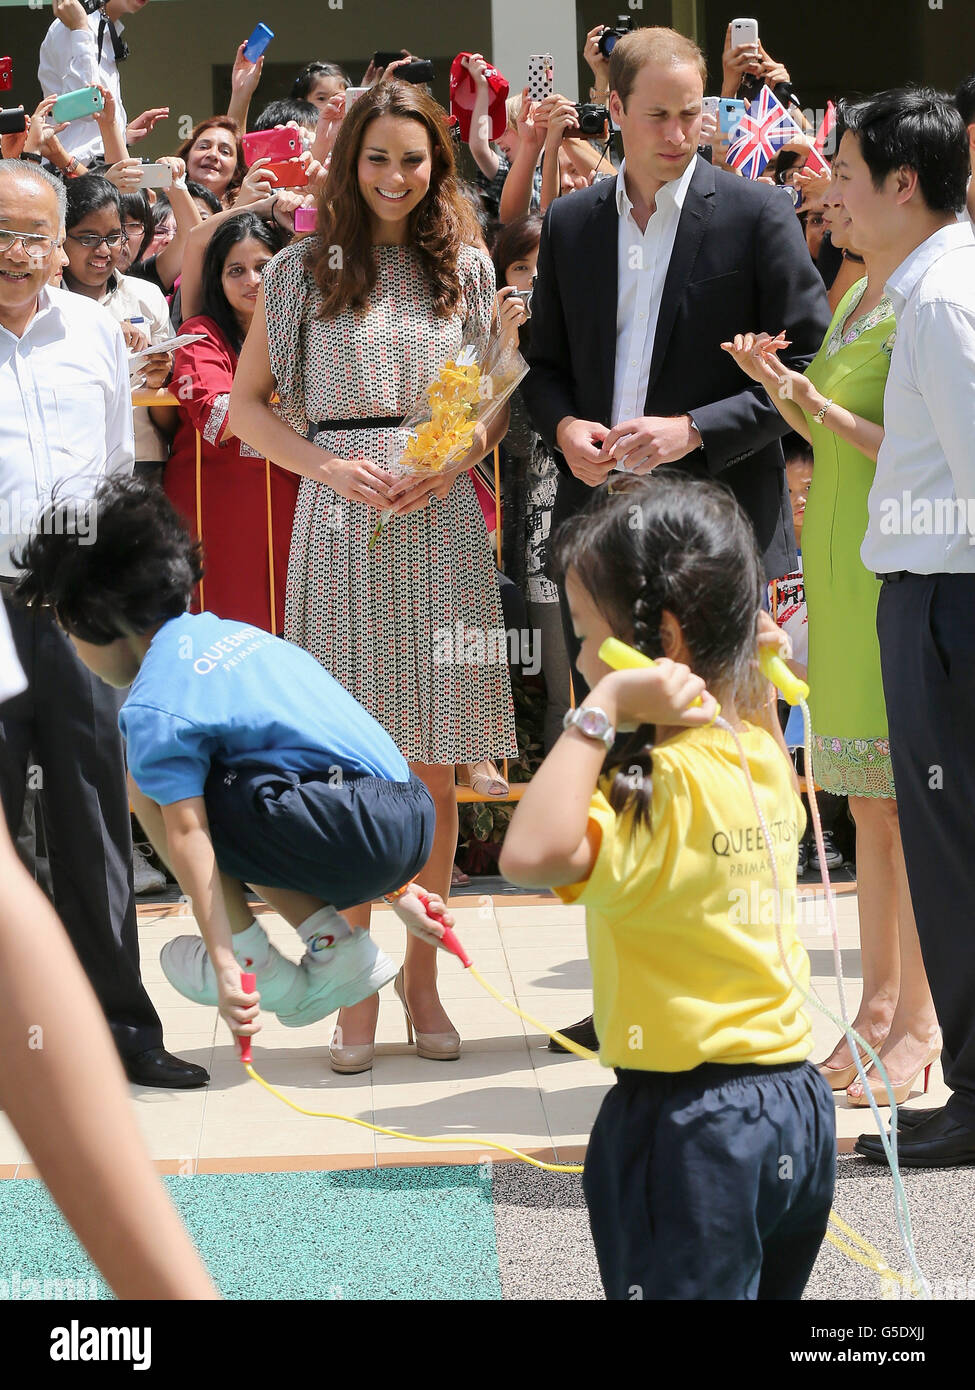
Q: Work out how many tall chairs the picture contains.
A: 0